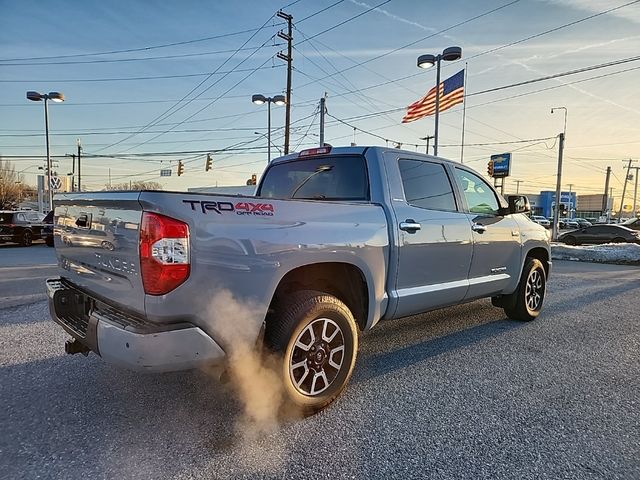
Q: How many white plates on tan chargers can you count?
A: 0